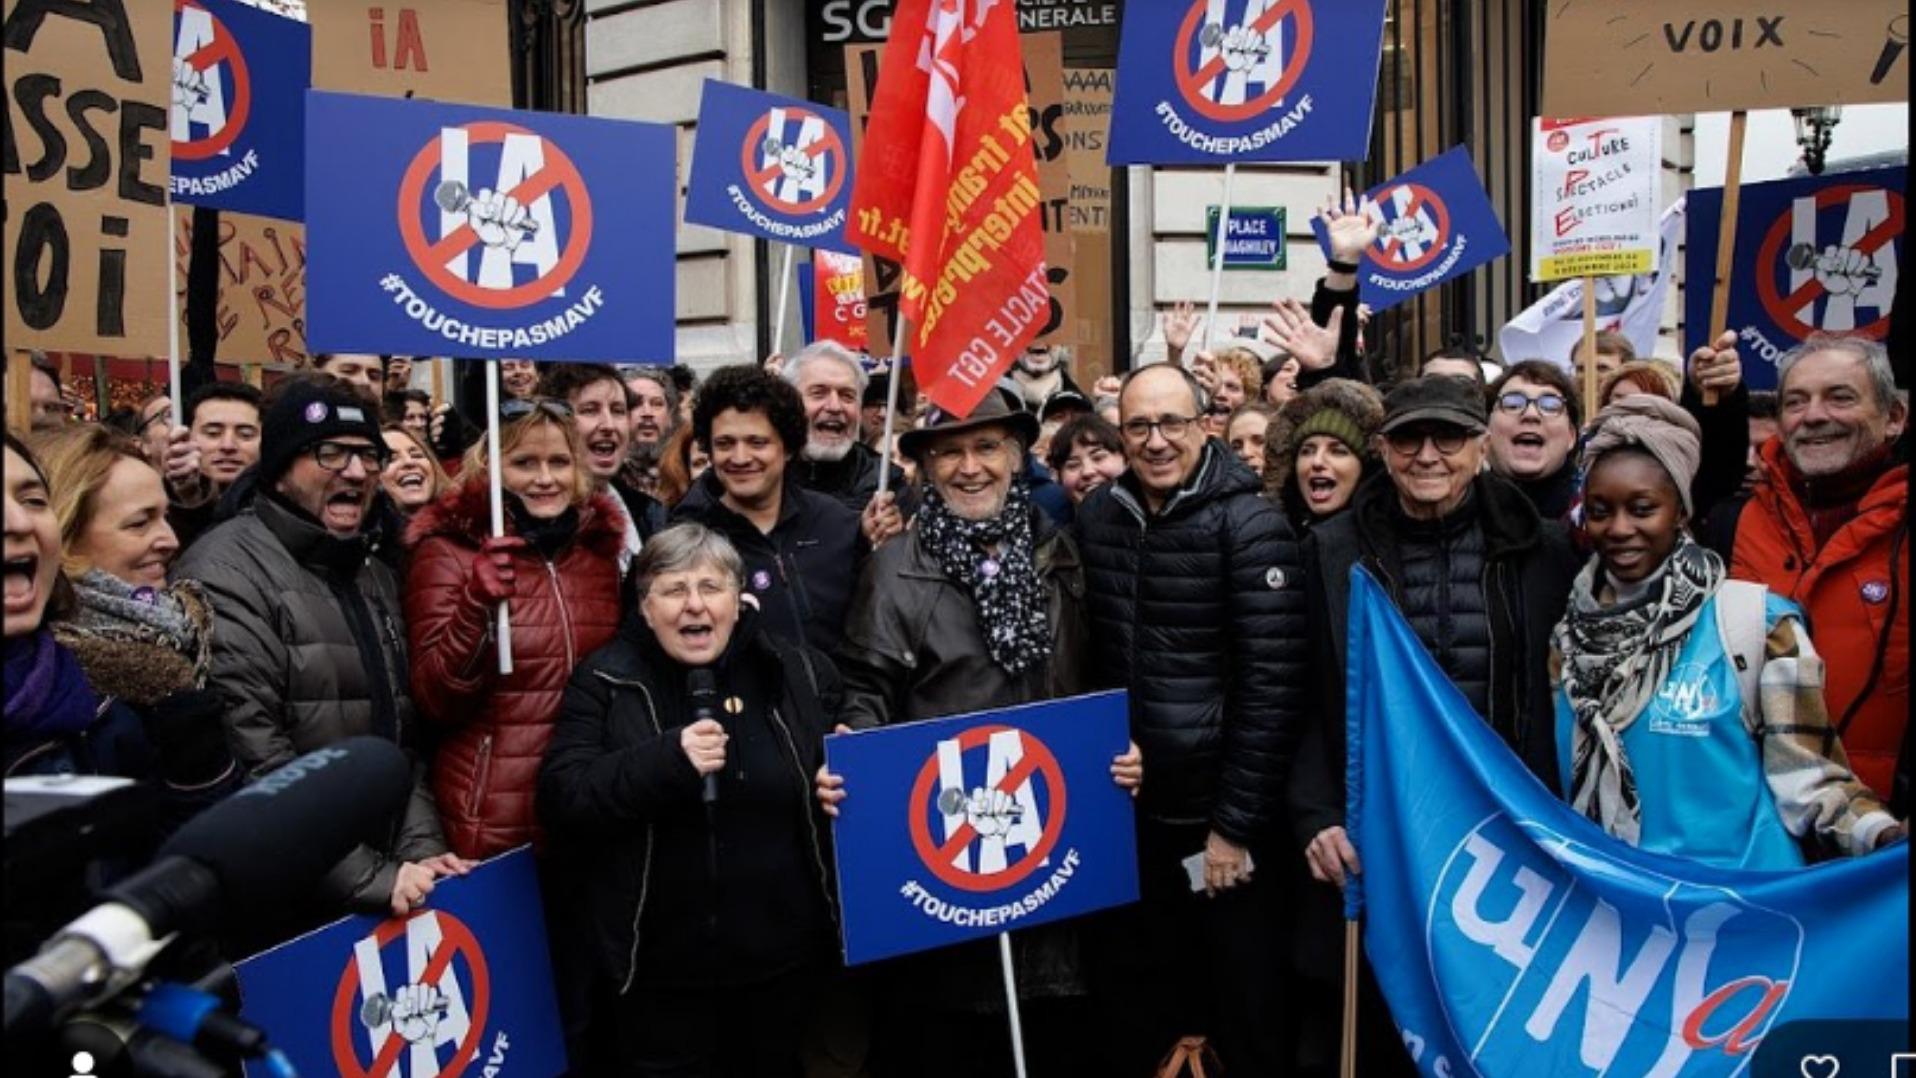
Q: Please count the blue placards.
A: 8